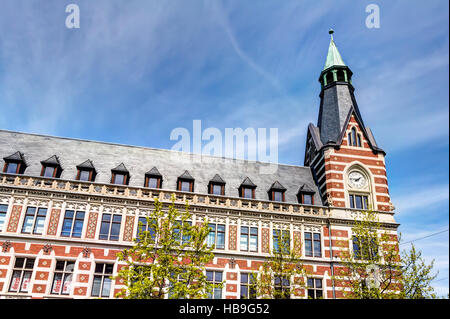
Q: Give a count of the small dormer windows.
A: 10